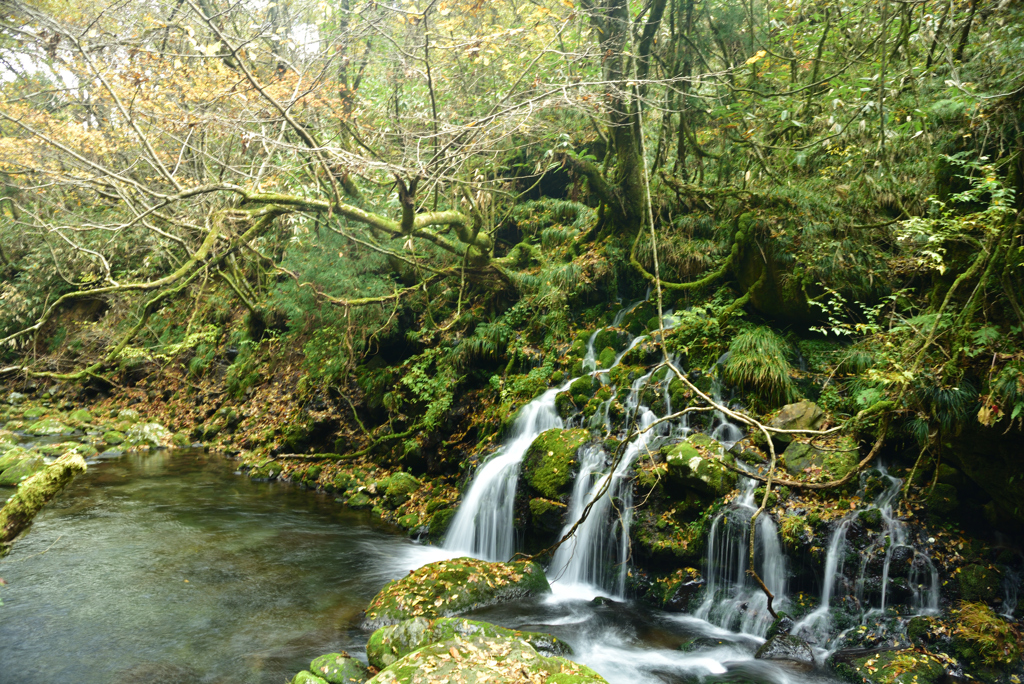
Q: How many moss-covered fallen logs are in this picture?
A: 1